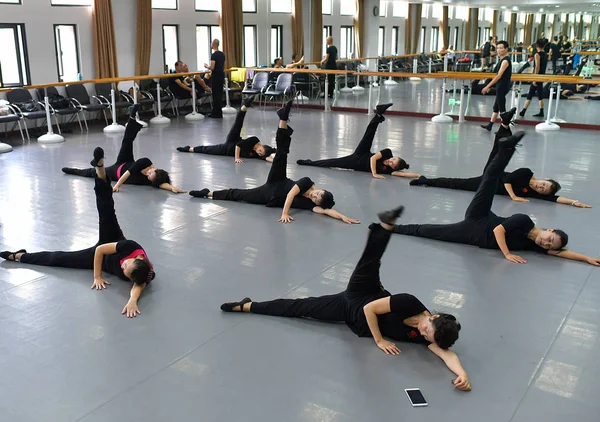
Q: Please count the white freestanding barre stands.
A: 9